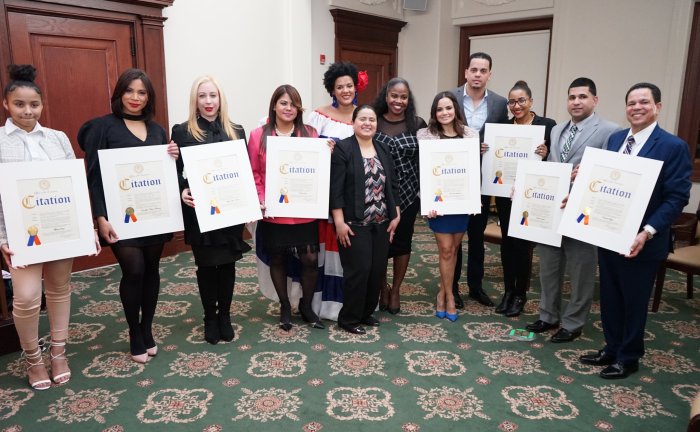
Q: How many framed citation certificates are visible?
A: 8